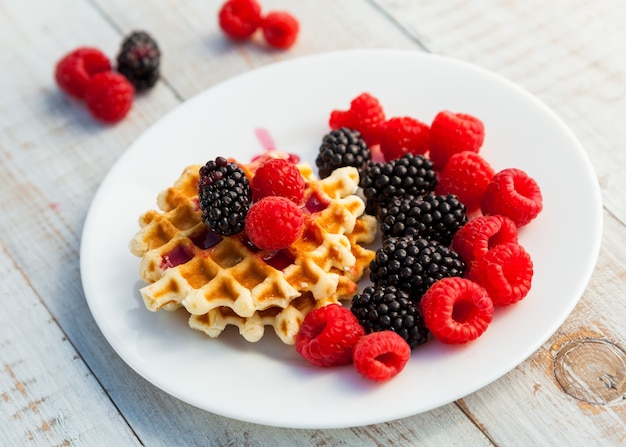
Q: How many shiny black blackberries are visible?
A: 7